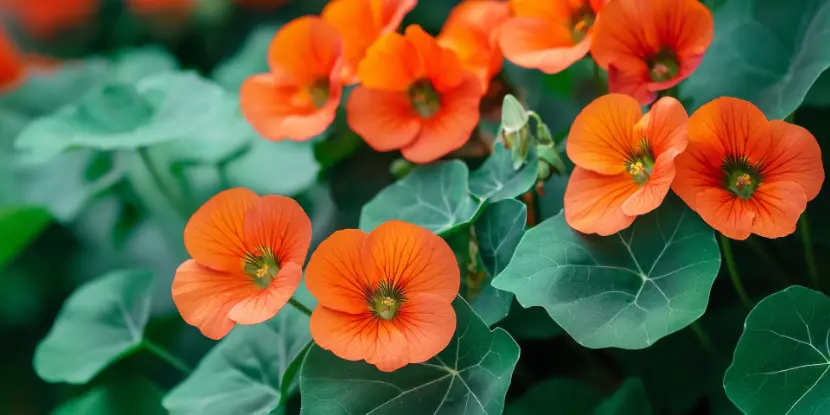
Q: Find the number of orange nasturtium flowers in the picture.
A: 10